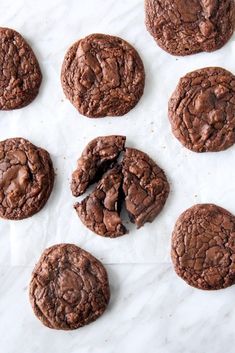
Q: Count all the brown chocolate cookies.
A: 8